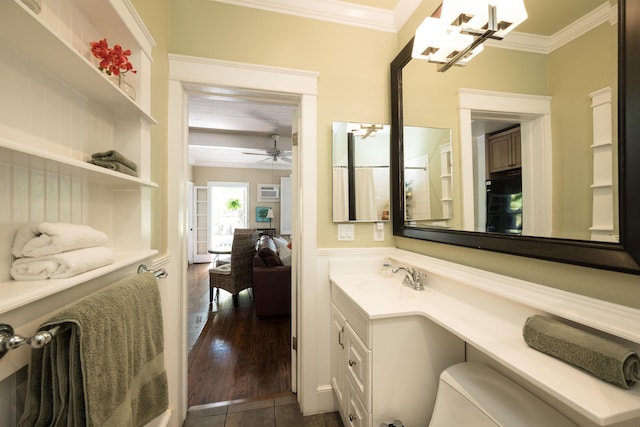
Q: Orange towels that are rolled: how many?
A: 0